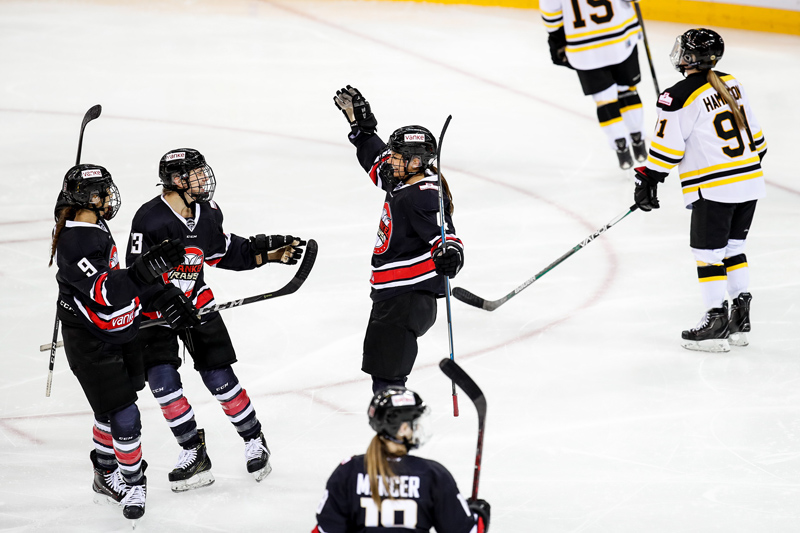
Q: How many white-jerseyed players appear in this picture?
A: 2